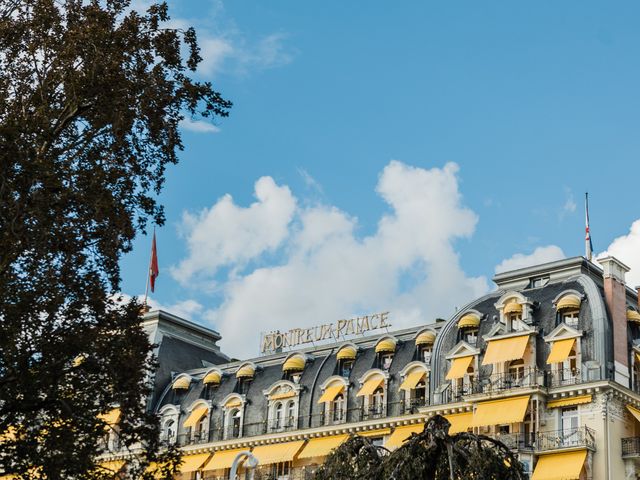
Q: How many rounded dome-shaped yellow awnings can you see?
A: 11